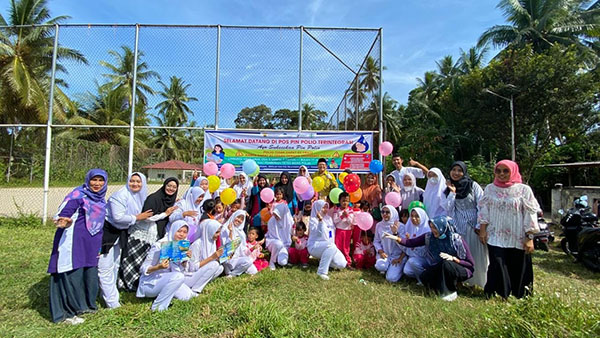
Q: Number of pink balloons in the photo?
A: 7